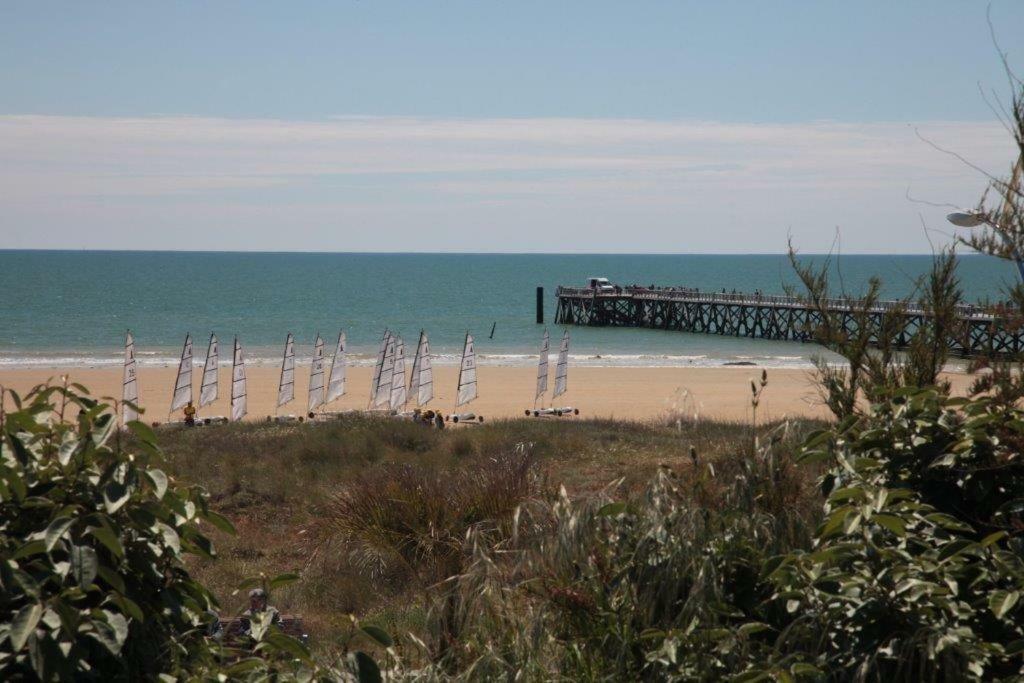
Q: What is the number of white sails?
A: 15